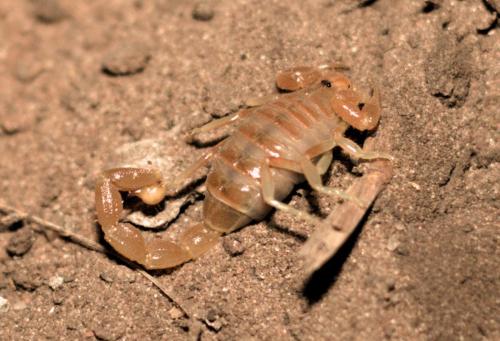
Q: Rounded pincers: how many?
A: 2